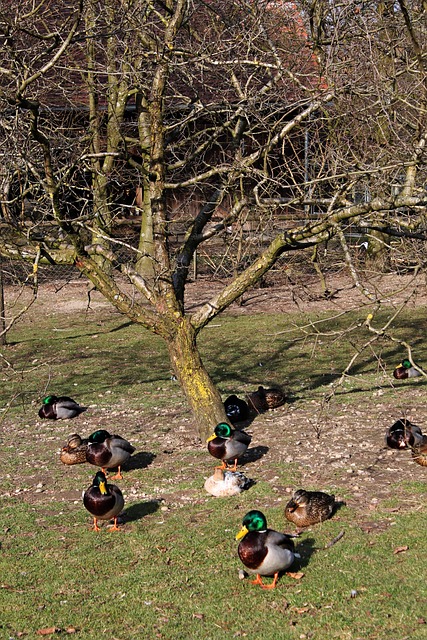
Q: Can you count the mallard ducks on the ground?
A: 13